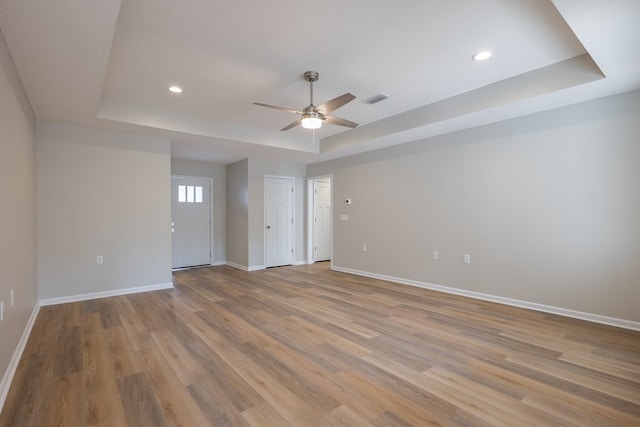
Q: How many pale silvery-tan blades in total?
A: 4